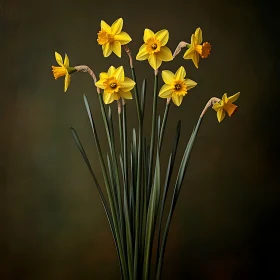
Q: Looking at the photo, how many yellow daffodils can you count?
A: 7